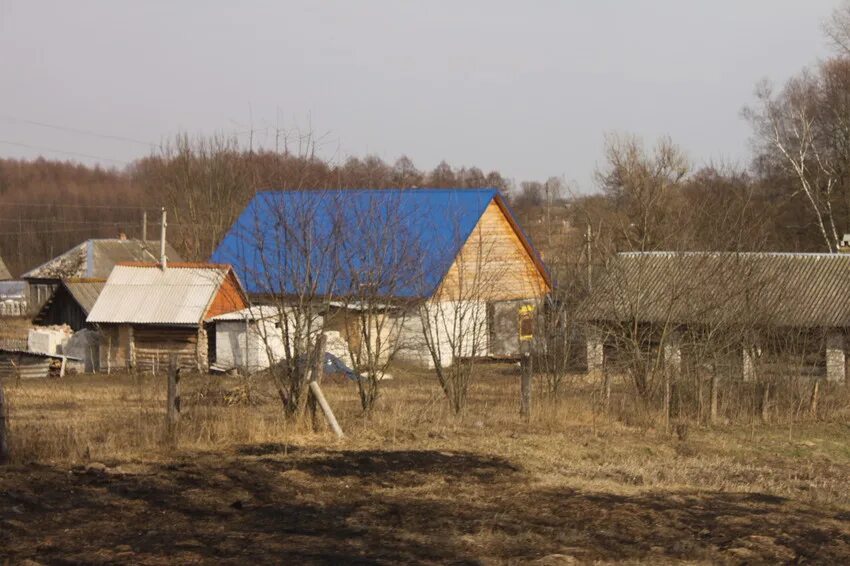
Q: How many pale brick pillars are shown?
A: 4